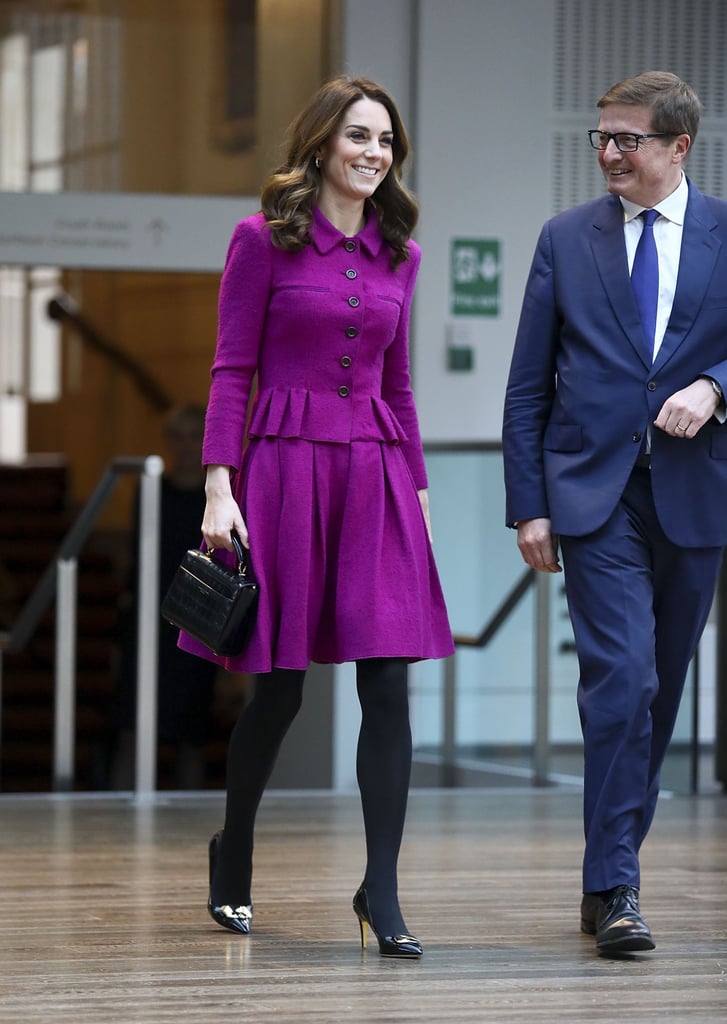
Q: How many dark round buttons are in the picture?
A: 8